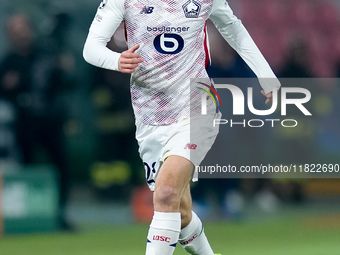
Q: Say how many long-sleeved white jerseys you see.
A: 1